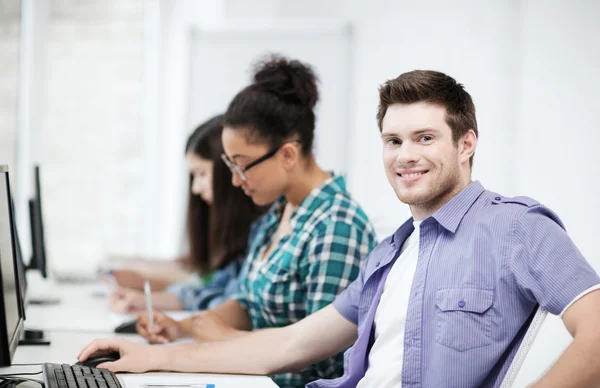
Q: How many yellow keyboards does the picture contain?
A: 0